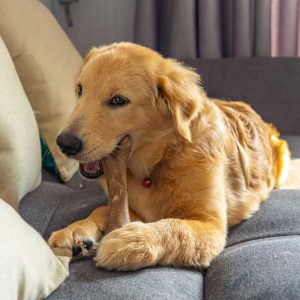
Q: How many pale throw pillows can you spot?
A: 3